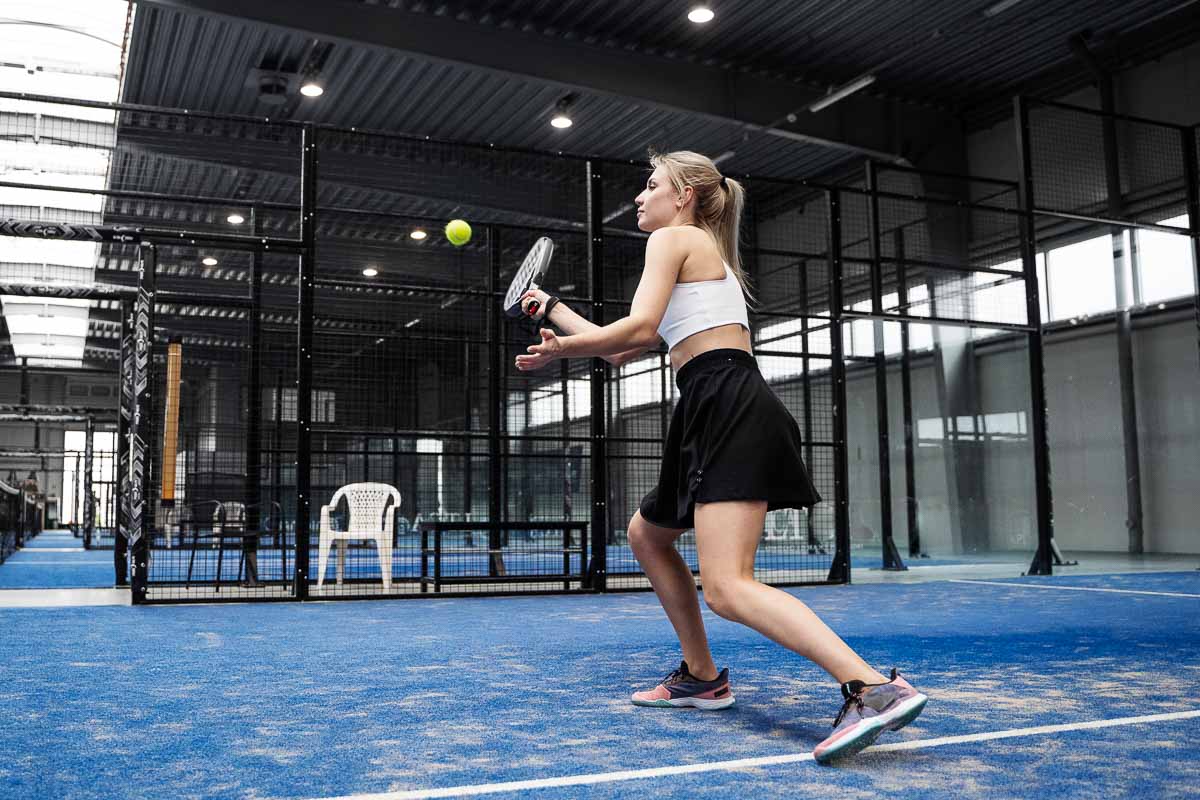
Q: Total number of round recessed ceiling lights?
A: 7